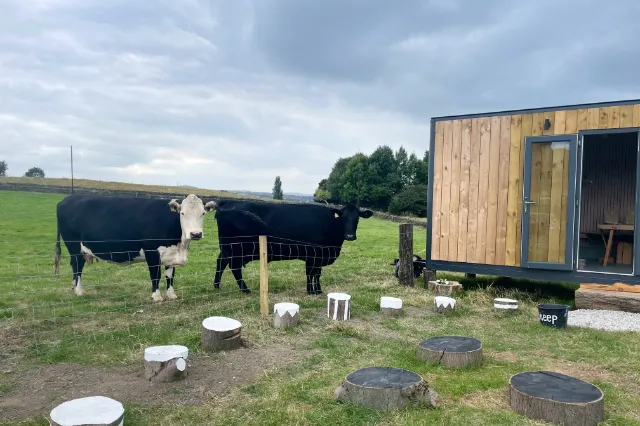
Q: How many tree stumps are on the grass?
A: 12